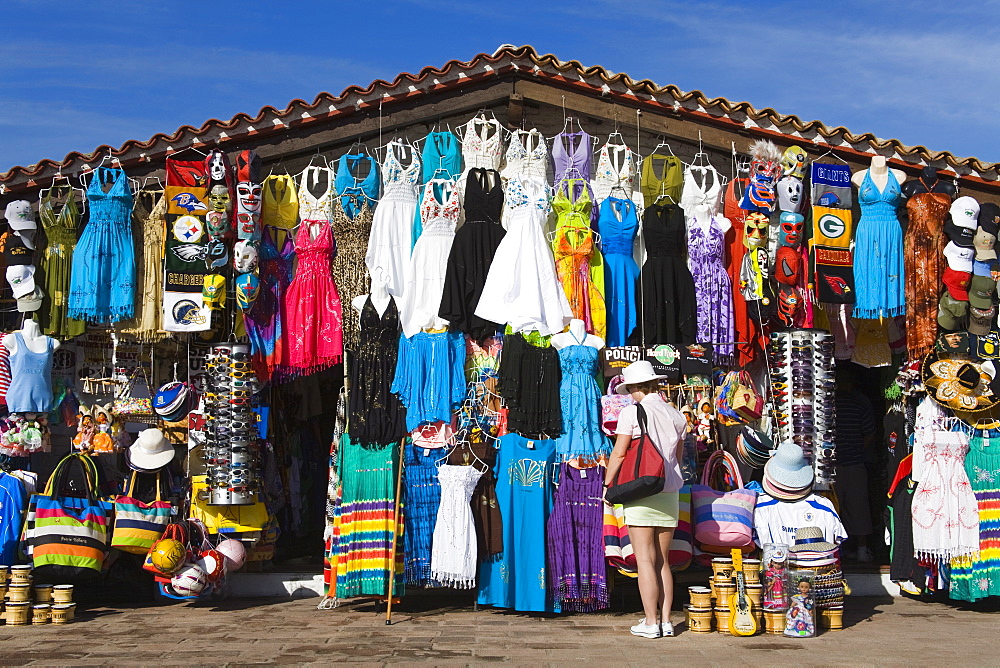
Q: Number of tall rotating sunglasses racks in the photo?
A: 2